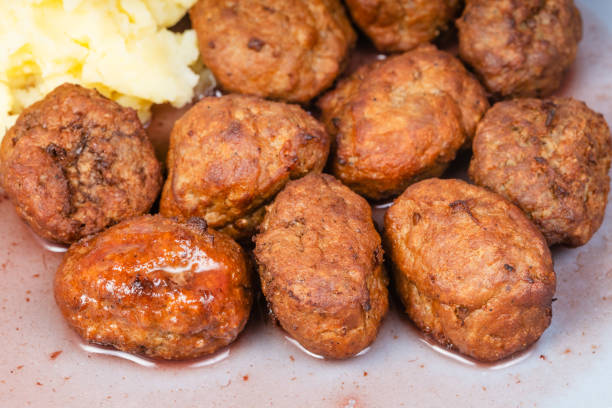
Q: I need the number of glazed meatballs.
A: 1